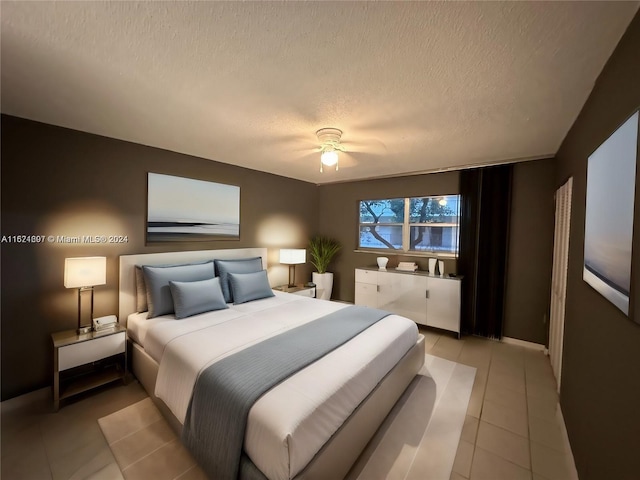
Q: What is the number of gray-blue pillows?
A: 4